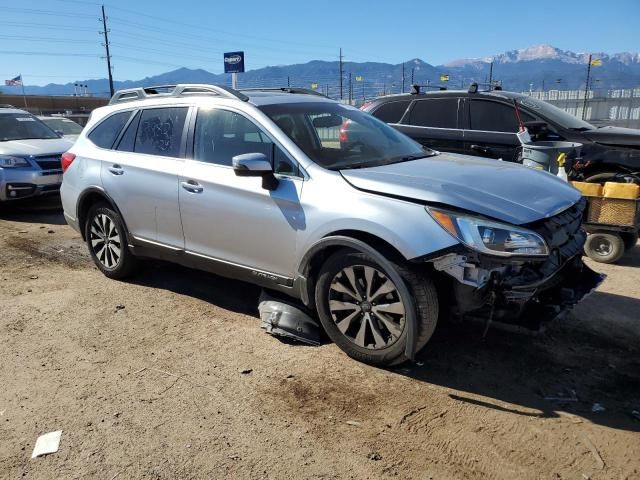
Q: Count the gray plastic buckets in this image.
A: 1